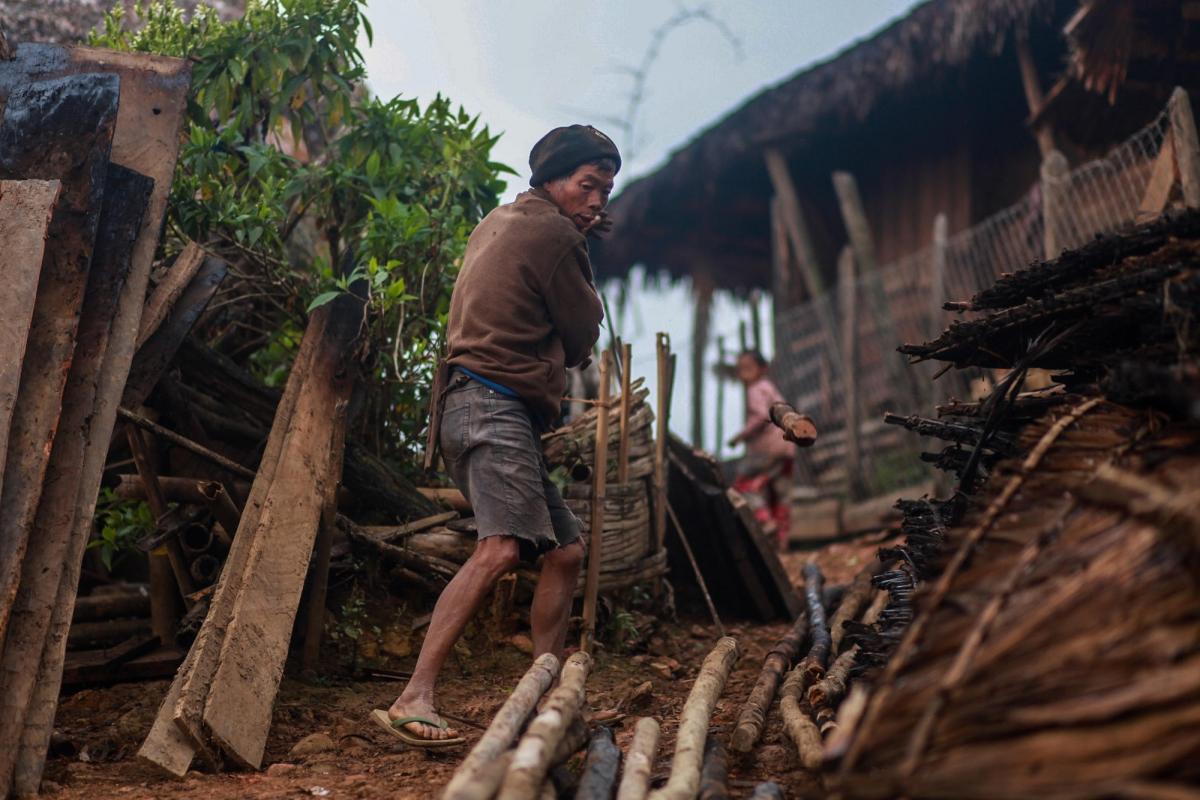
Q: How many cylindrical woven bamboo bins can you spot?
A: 1